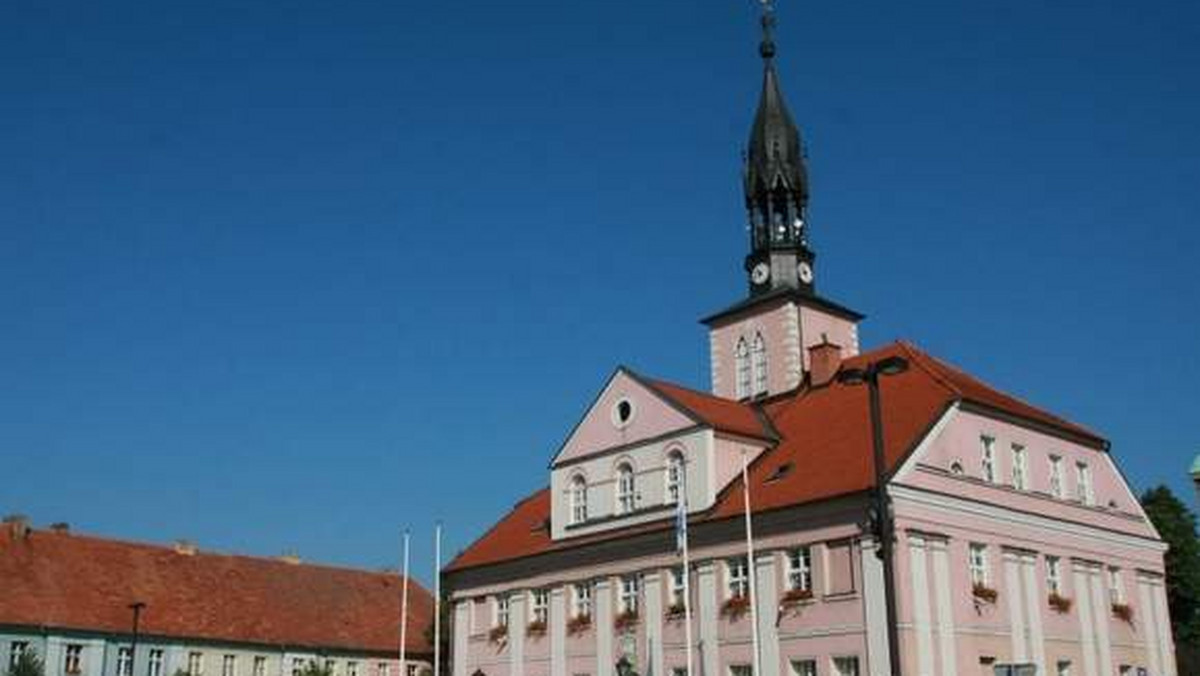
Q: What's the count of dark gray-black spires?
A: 1